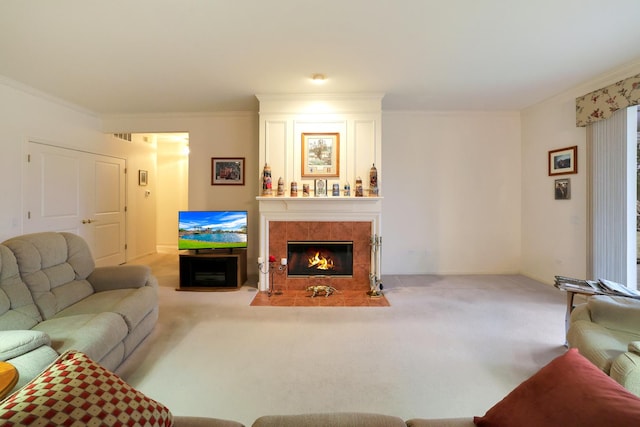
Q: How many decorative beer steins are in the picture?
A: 8